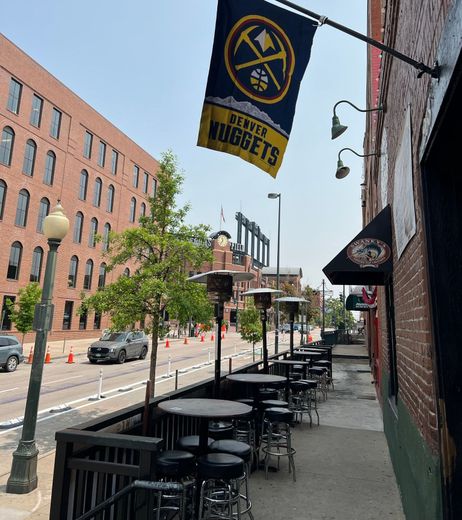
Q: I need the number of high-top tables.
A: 5